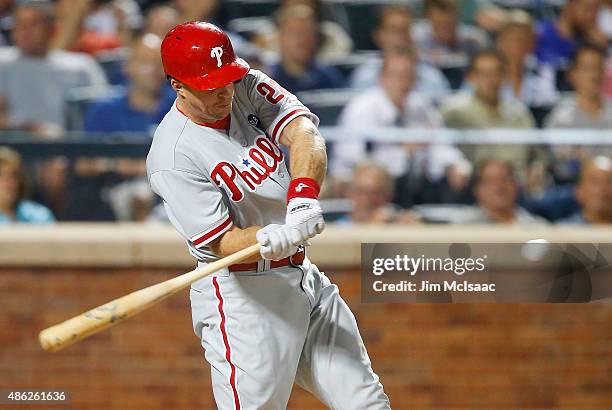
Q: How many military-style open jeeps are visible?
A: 0